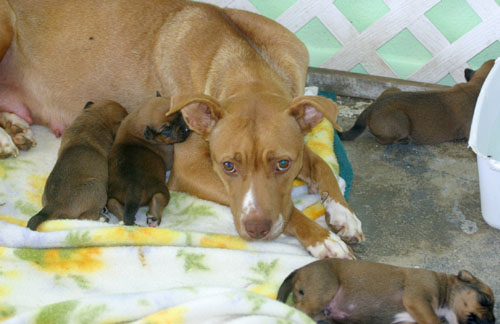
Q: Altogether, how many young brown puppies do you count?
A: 4